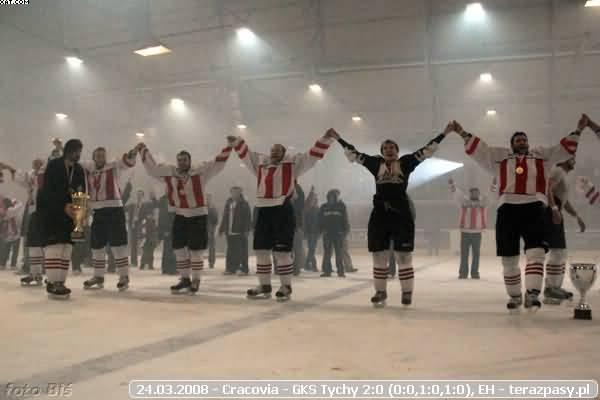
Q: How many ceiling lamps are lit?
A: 13